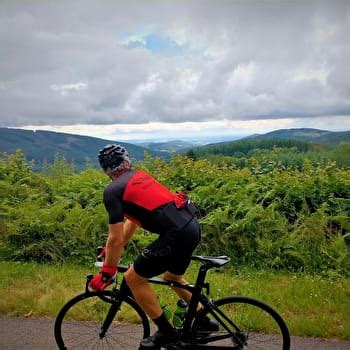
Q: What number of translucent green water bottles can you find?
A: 2